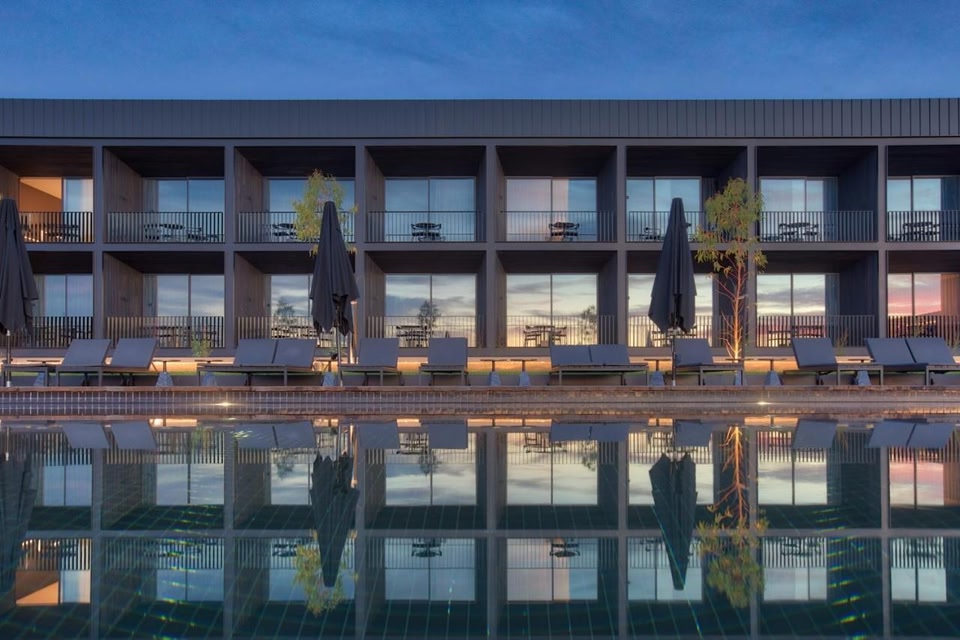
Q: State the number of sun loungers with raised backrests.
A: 12